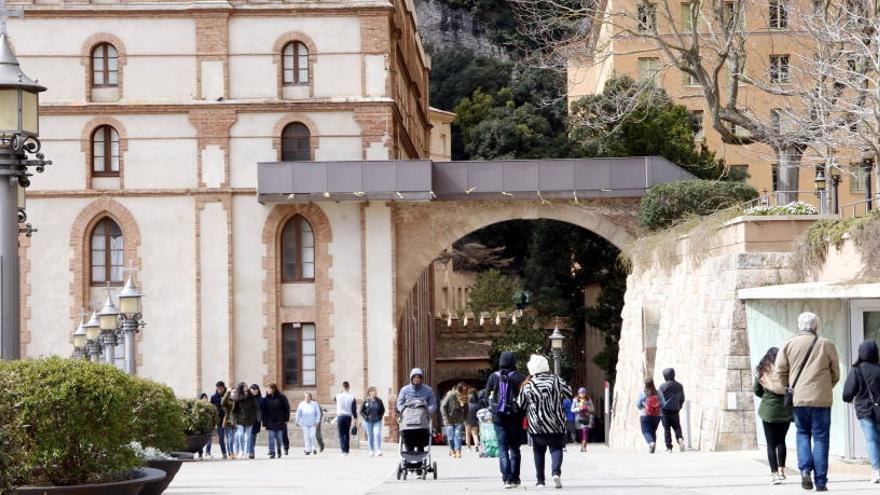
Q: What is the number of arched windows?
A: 6